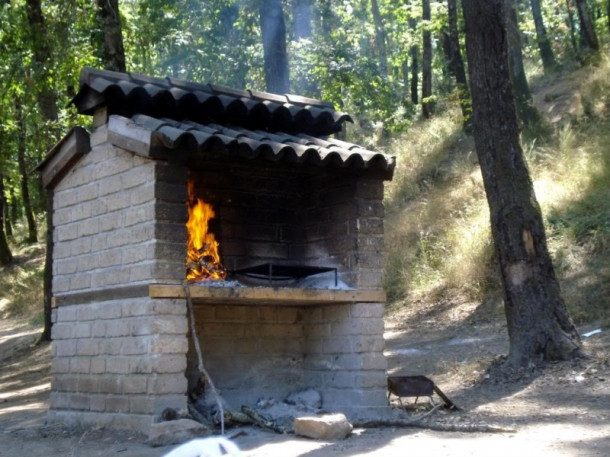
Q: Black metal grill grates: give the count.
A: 1